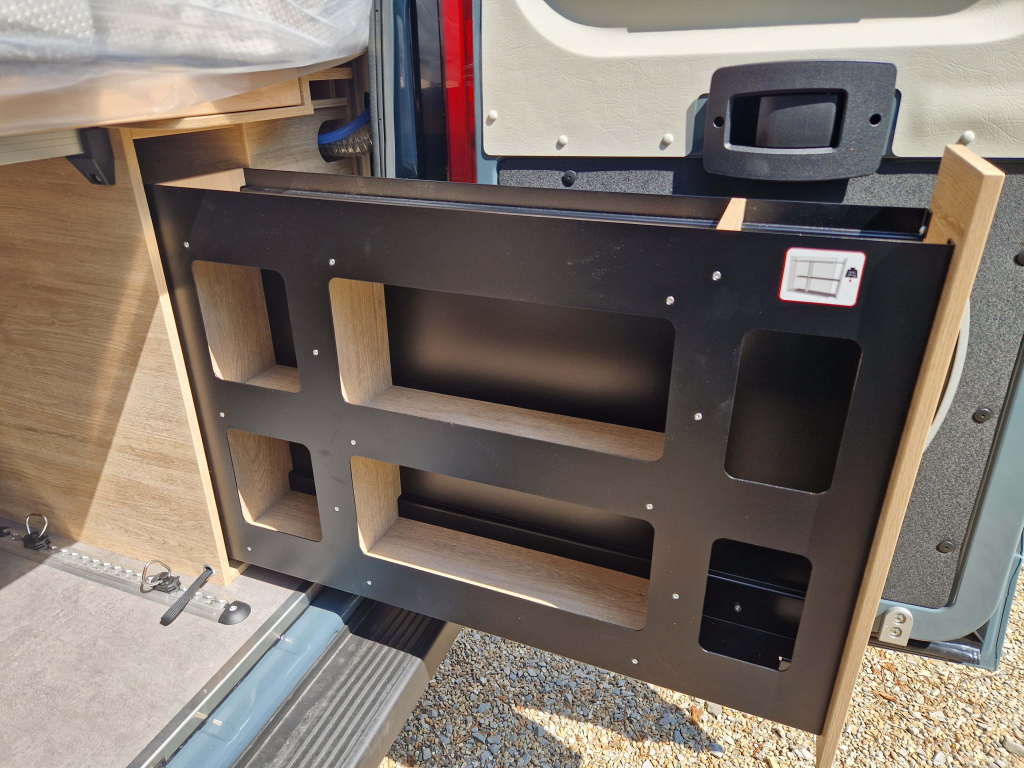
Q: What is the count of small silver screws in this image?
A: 14